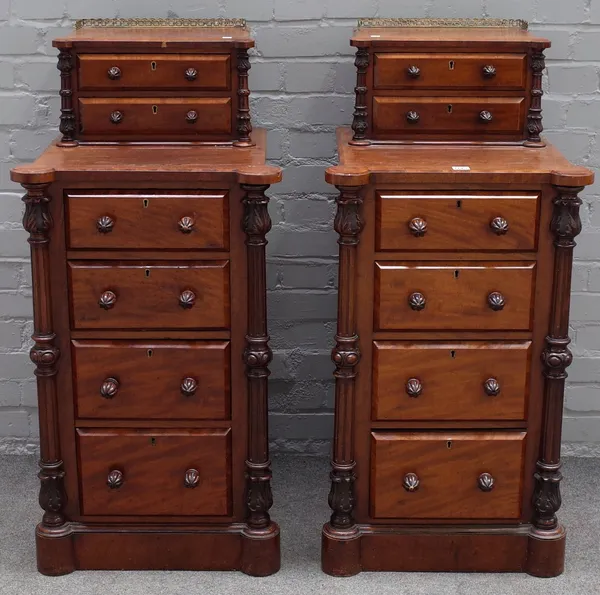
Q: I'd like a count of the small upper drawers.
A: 4